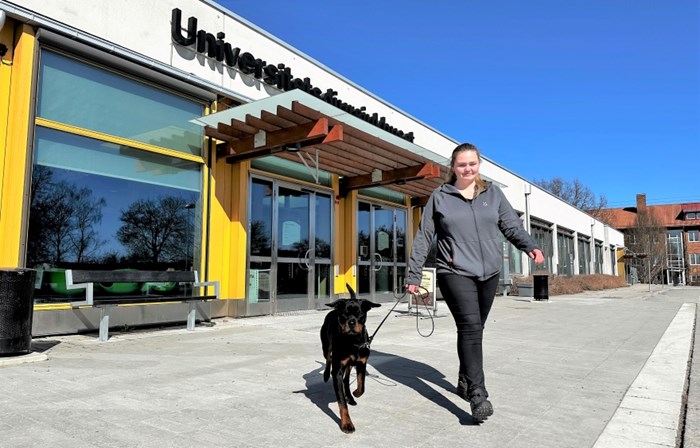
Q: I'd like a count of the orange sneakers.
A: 0